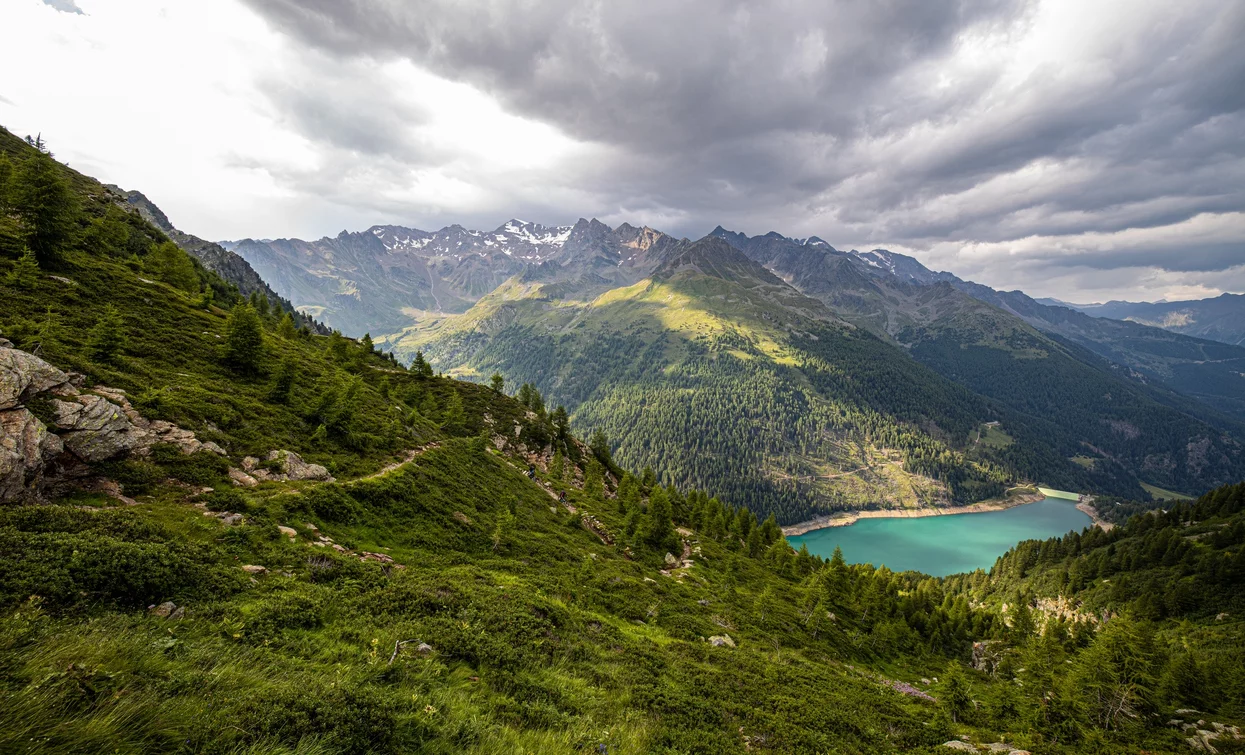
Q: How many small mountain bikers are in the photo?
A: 2